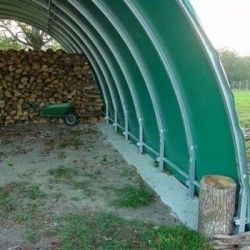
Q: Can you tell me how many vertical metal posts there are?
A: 7